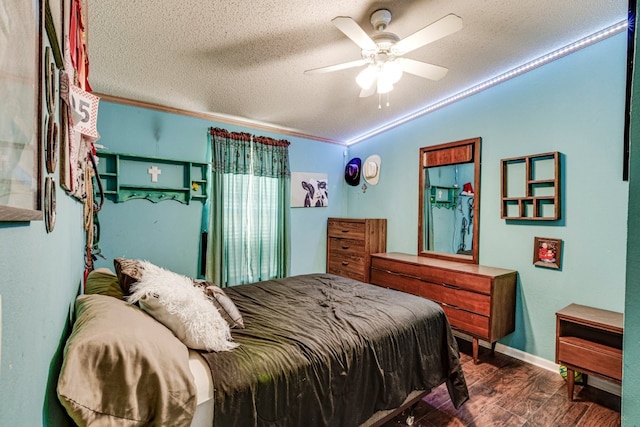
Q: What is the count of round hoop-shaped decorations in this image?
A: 3